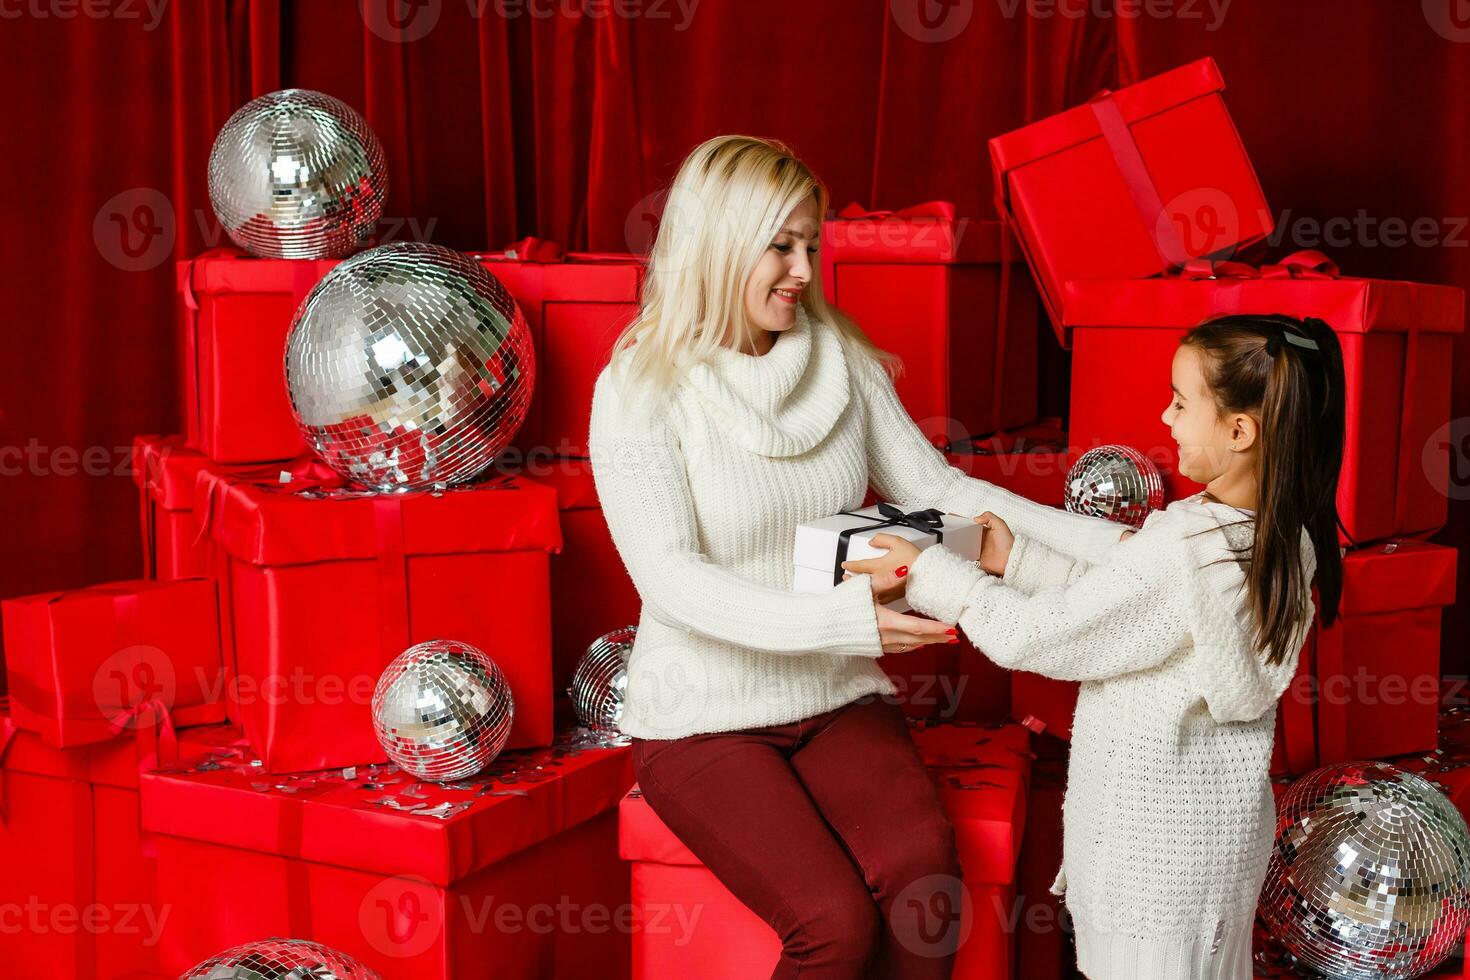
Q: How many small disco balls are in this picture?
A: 3